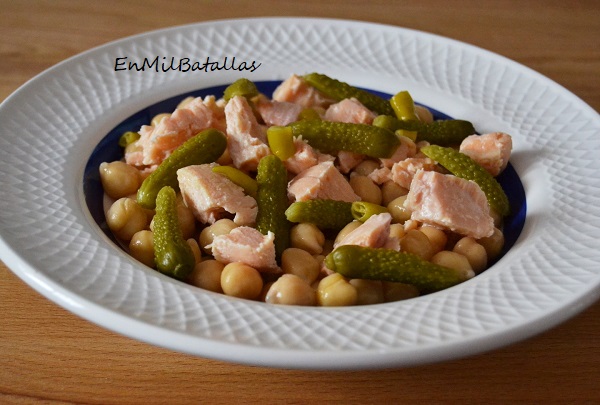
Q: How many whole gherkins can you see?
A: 9